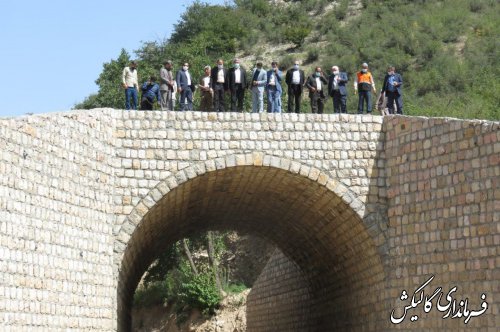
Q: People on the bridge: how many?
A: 14